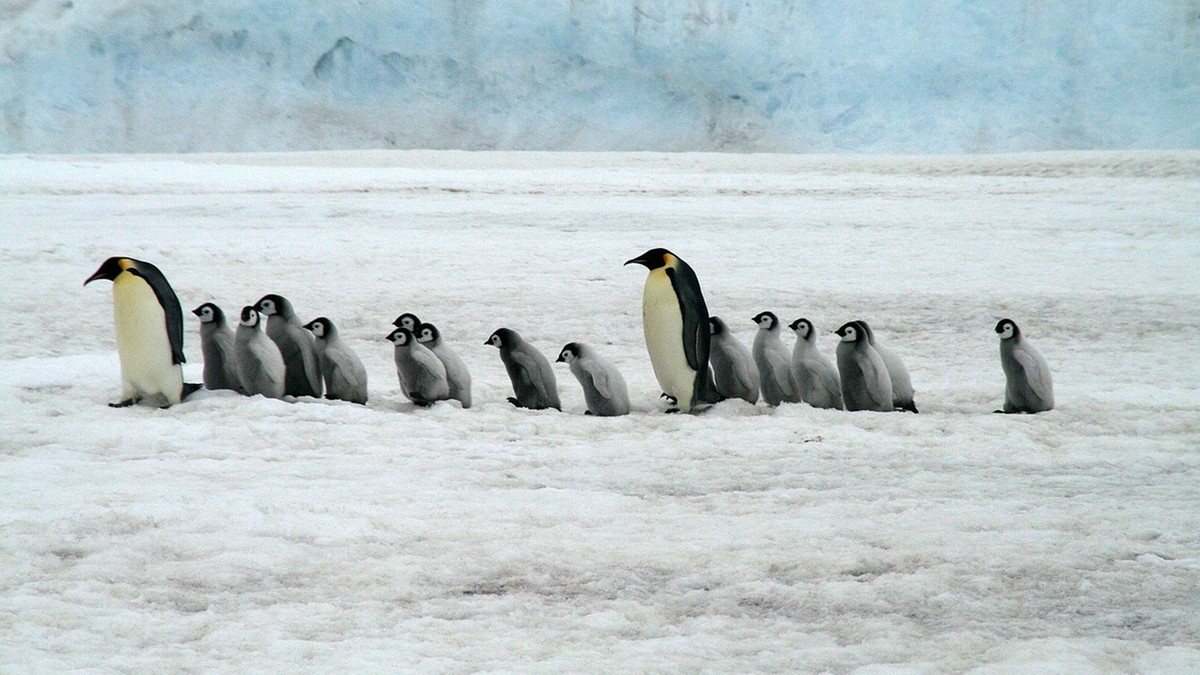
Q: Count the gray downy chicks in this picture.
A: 15